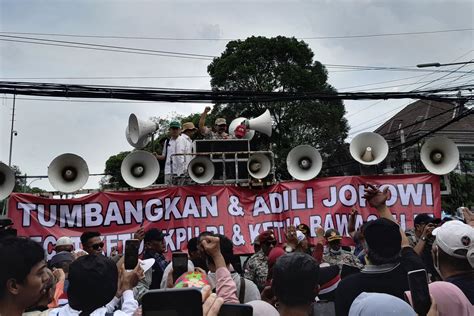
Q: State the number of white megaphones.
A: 12